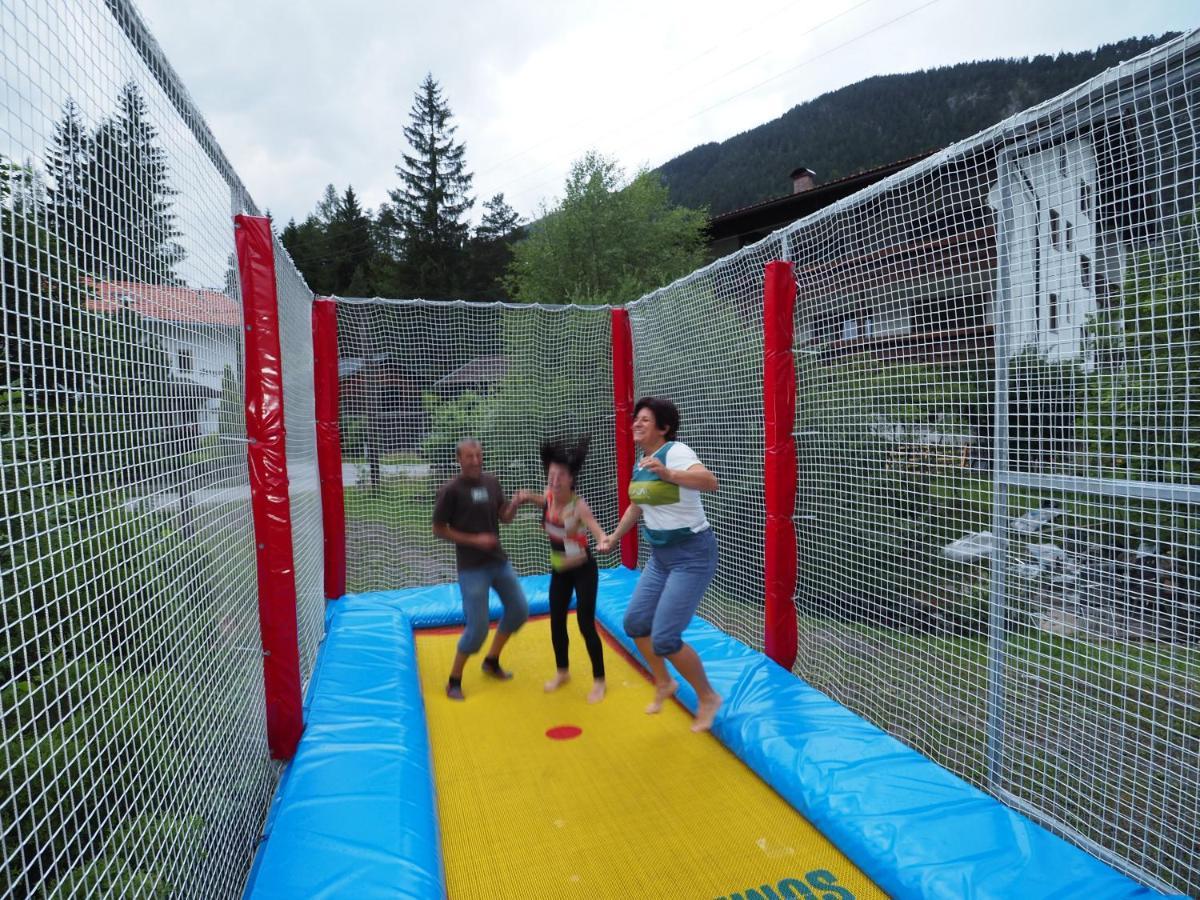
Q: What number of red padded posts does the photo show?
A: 4